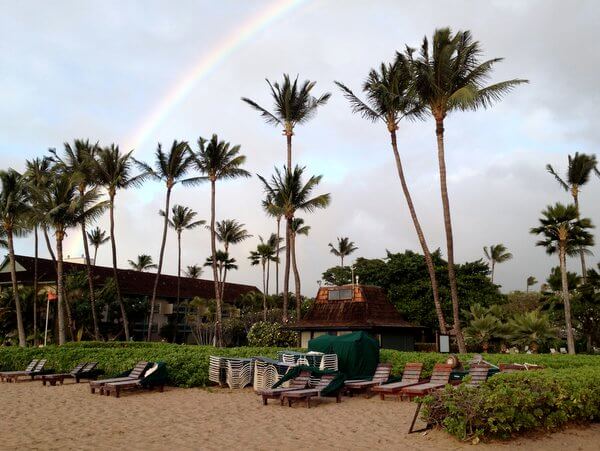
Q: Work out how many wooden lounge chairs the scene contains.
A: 12